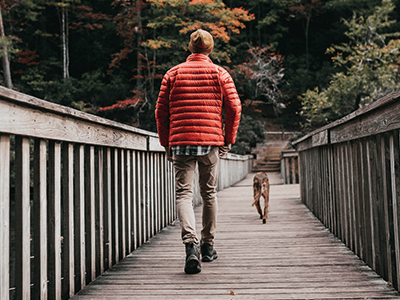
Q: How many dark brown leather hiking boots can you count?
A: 2